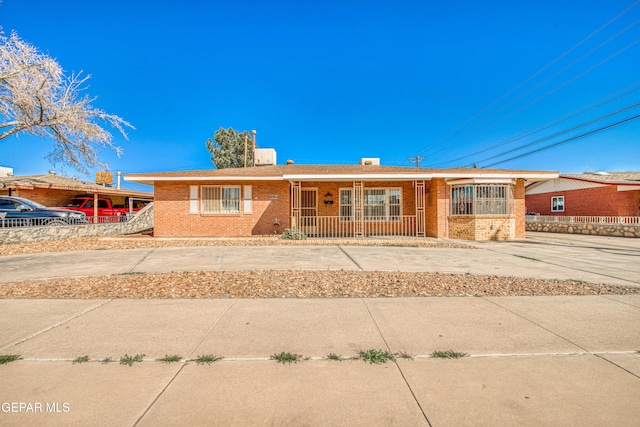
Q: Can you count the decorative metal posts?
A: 3